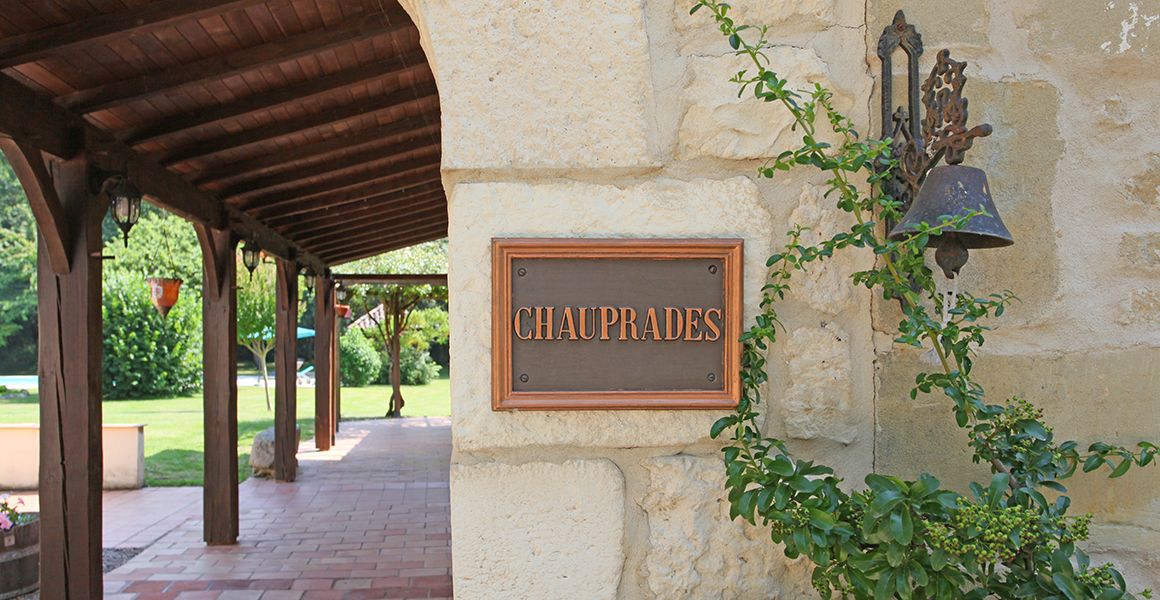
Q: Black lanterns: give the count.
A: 4